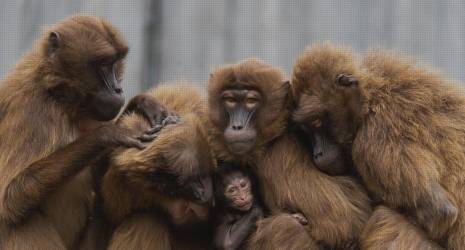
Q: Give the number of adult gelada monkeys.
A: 4